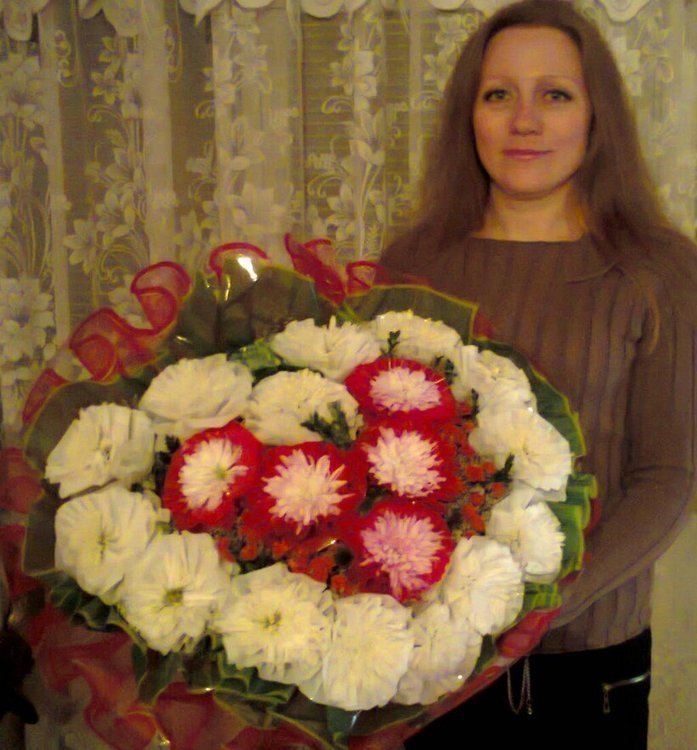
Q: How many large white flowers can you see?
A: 14